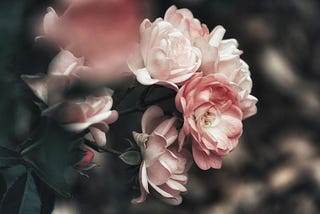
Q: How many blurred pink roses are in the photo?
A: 1